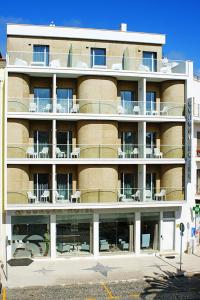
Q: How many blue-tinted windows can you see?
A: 7